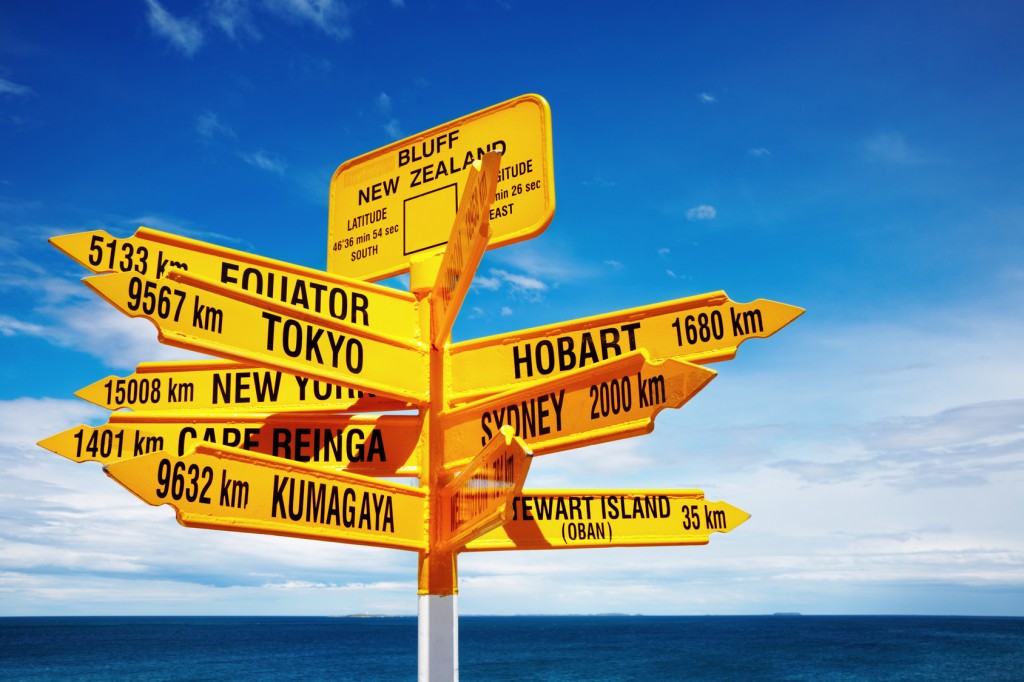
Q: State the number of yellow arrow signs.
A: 10